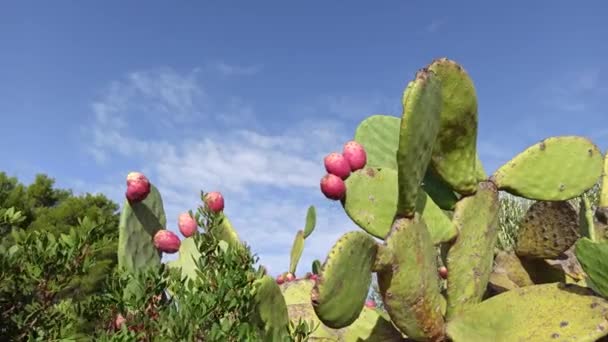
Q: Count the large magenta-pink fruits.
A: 7